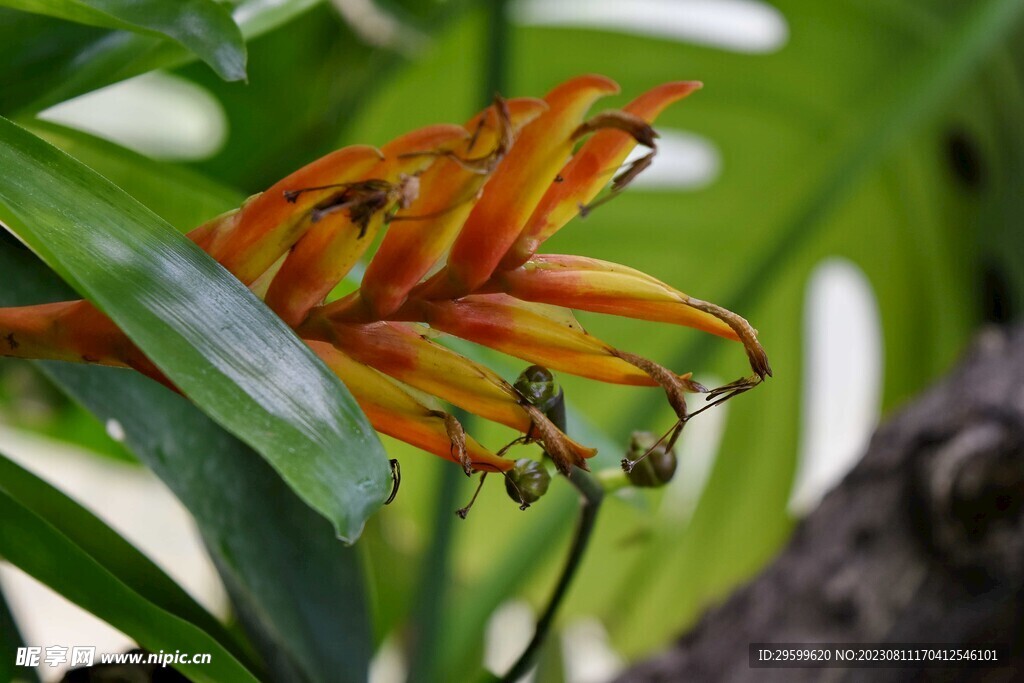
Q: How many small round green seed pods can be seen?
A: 3